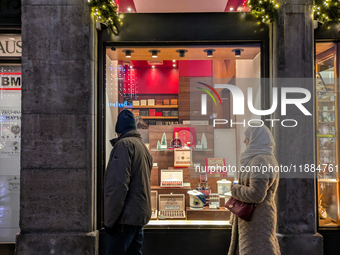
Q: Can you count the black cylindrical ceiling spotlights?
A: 5